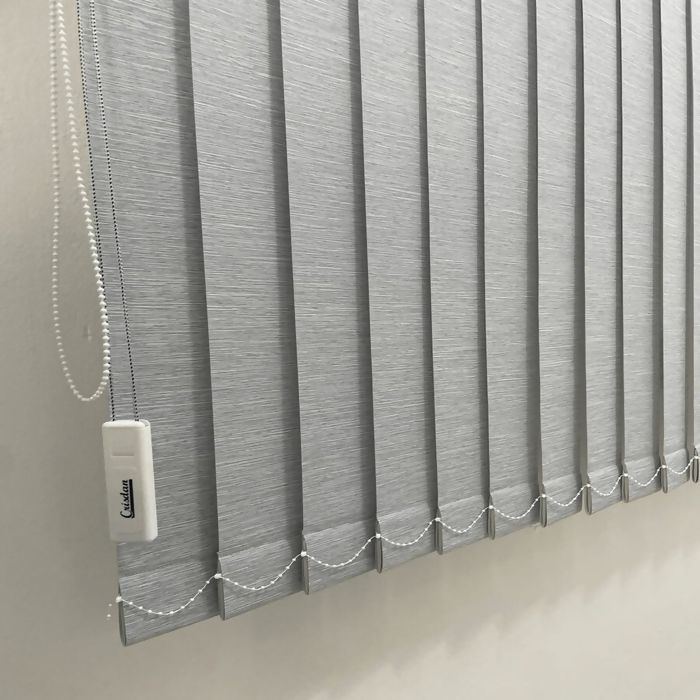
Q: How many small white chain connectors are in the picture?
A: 11